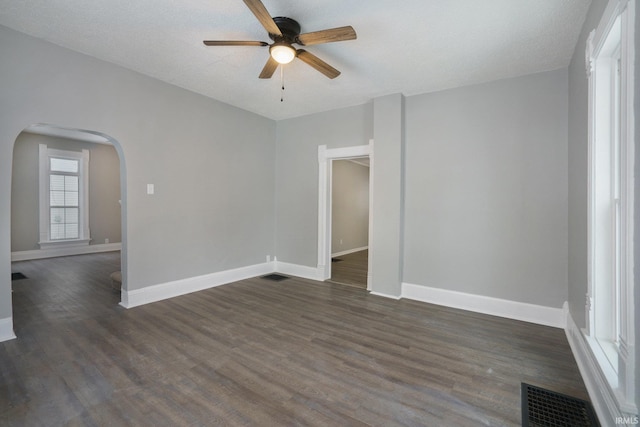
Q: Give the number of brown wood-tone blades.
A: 5